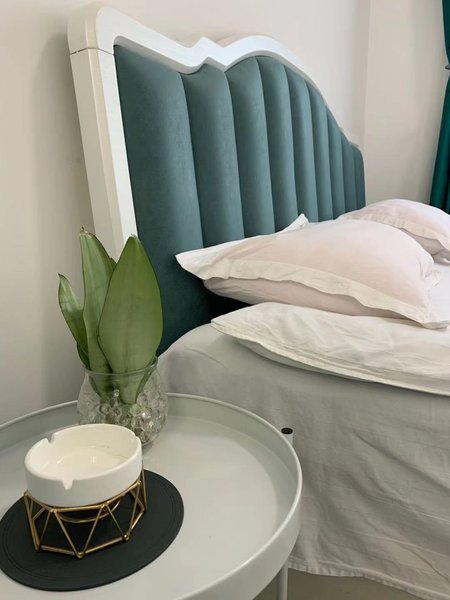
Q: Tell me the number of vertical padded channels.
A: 9